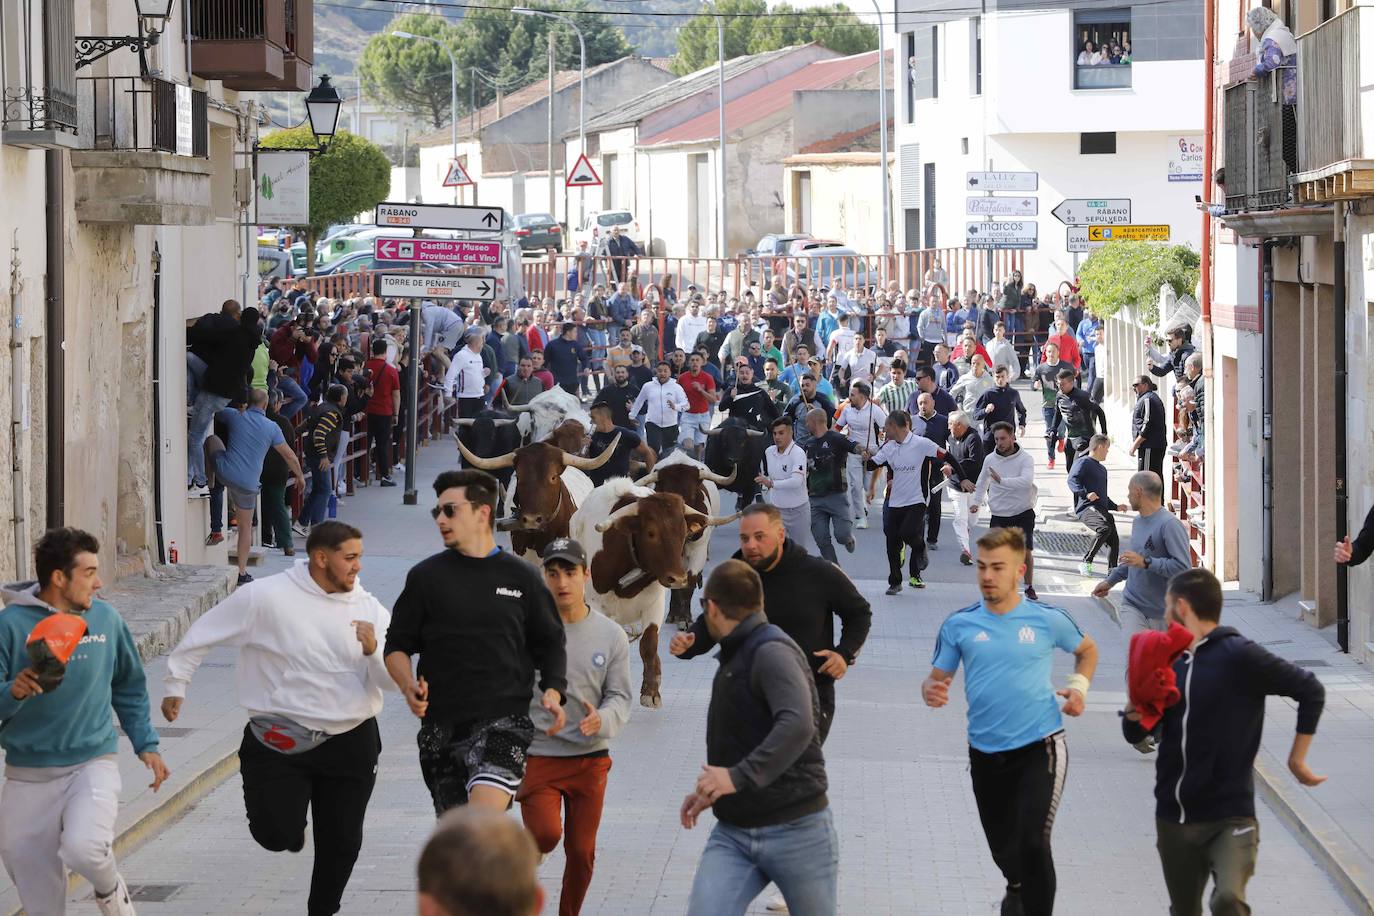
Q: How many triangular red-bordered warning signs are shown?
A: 2